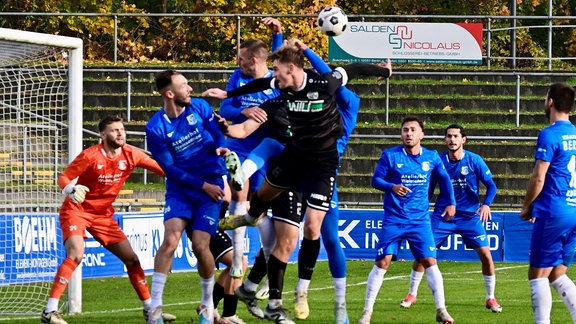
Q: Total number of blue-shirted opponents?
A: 6